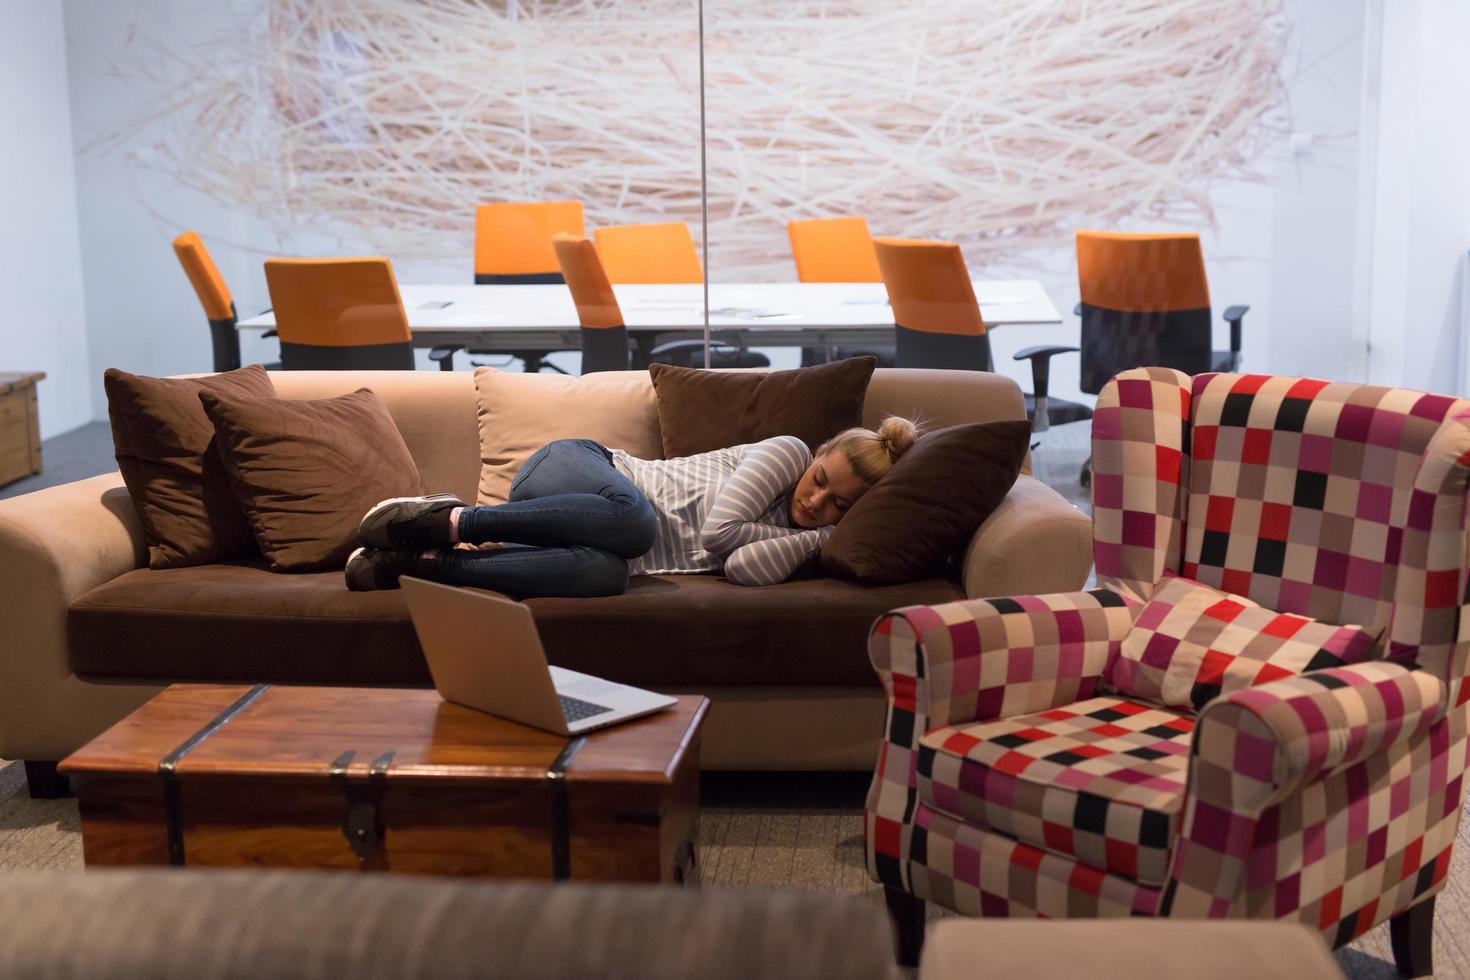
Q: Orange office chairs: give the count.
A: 8